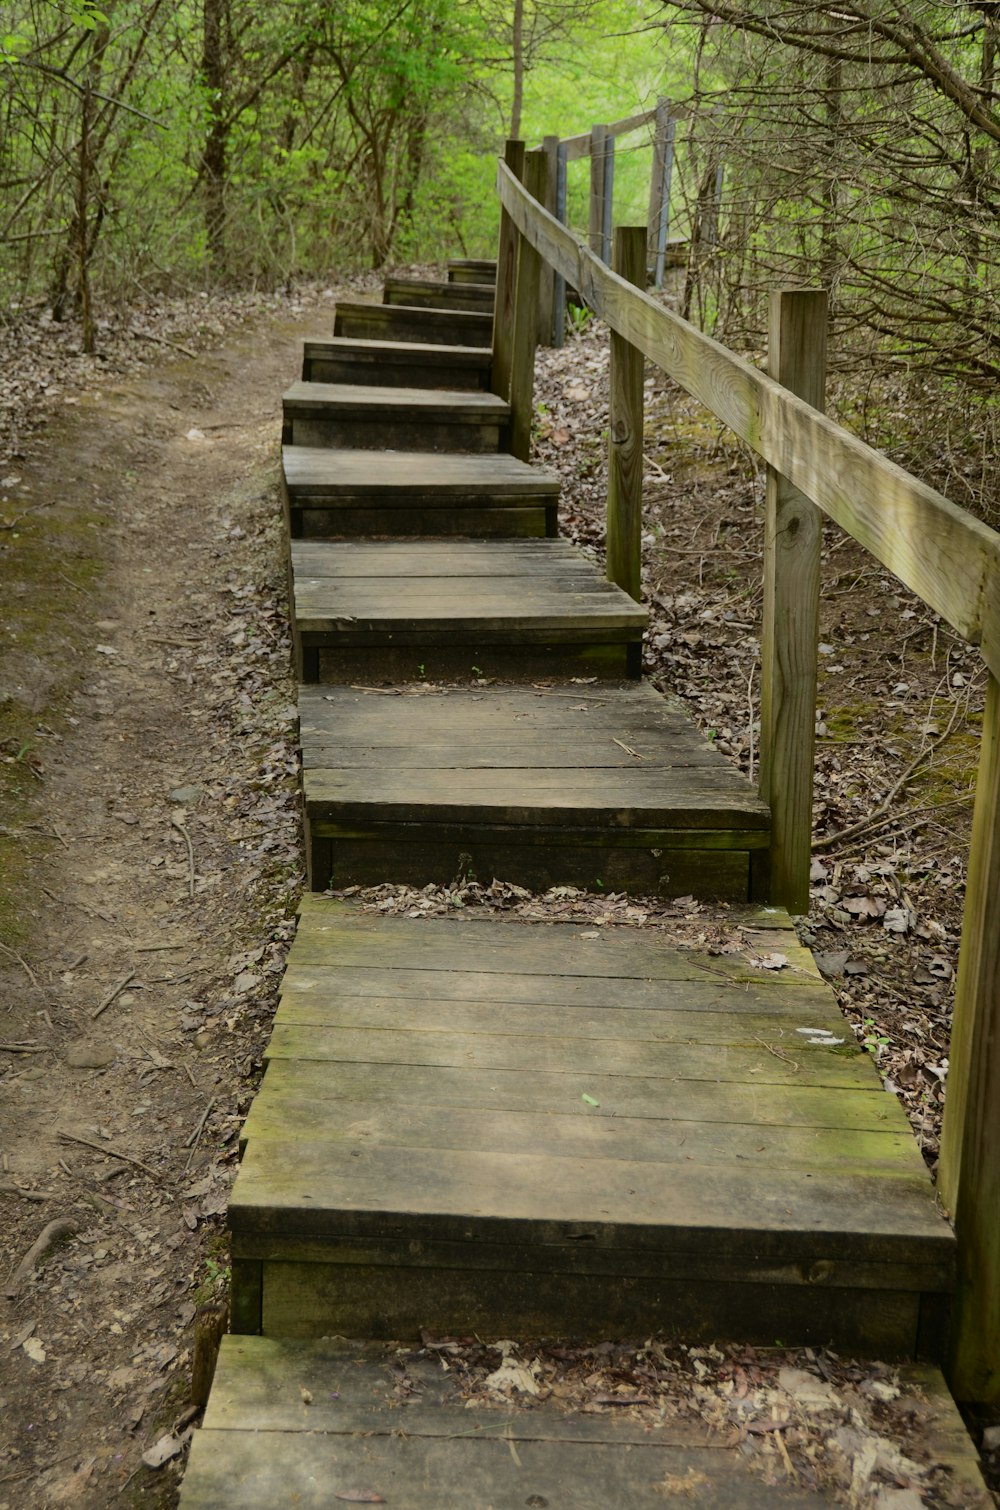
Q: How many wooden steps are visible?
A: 10